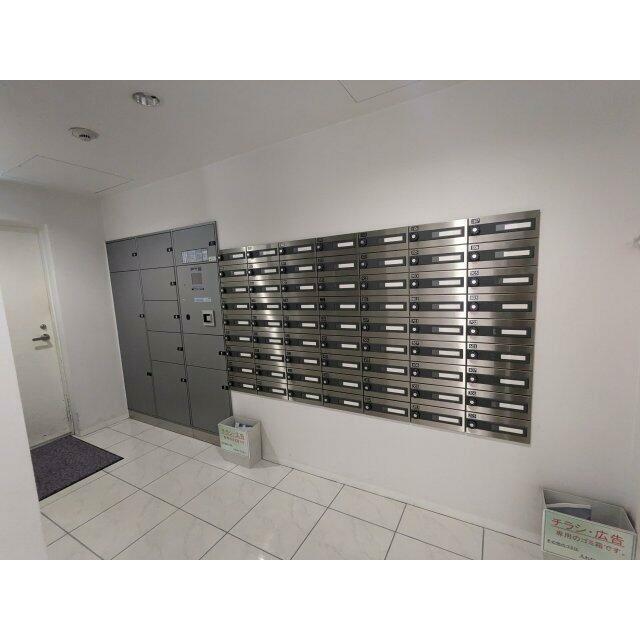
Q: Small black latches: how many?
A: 11